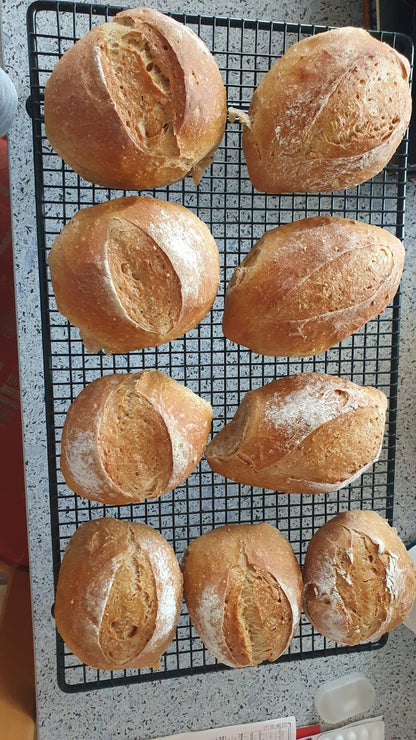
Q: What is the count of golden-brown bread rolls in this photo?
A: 9